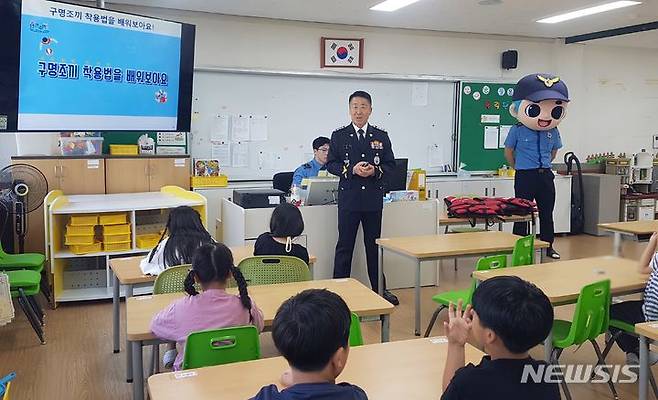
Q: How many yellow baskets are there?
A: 11